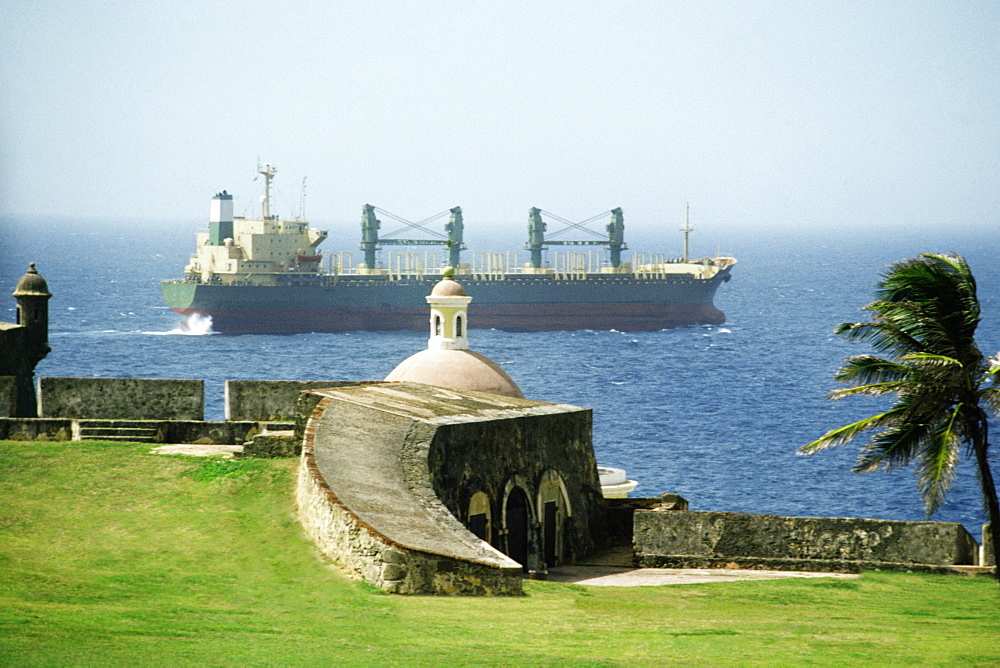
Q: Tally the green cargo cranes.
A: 4